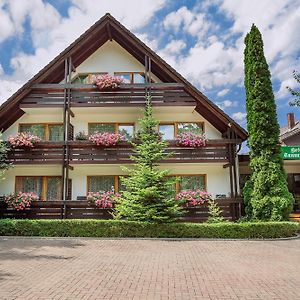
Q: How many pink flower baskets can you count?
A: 7